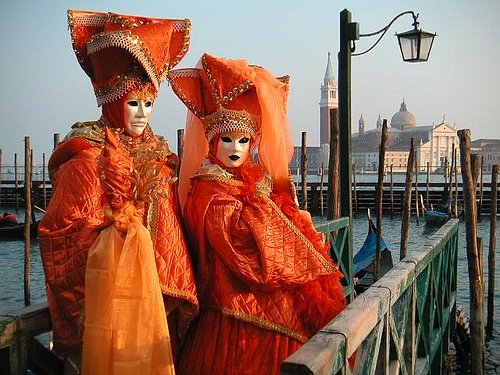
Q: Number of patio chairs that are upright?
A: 0